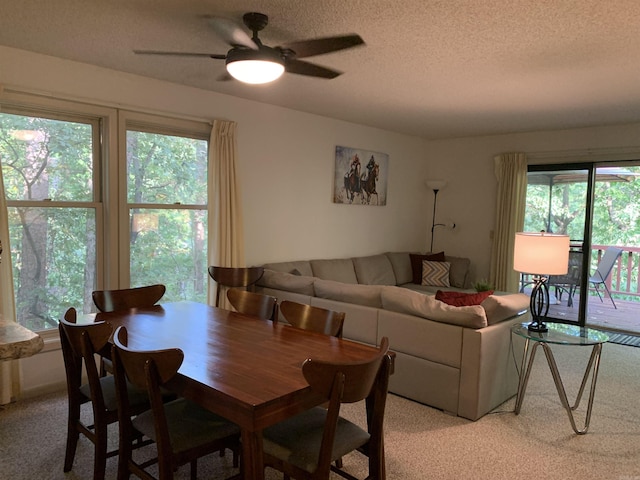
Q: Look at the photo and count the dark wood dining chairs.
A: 7